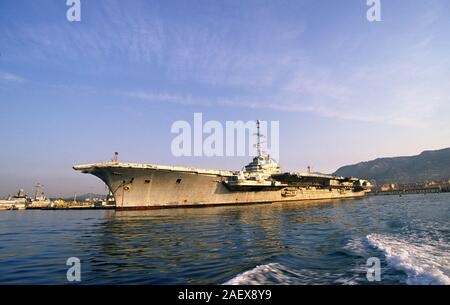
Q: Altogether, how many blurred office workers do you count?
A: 0